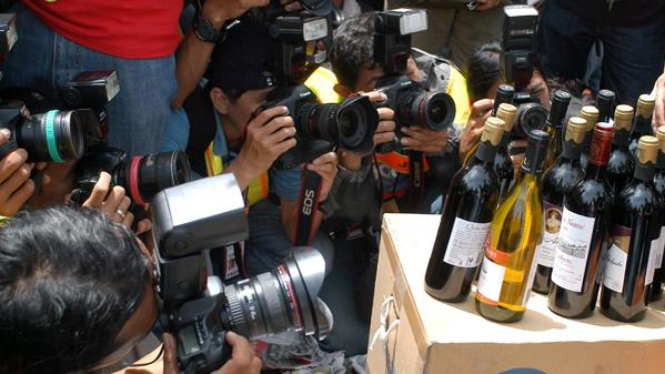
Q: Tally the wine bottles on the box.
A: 13